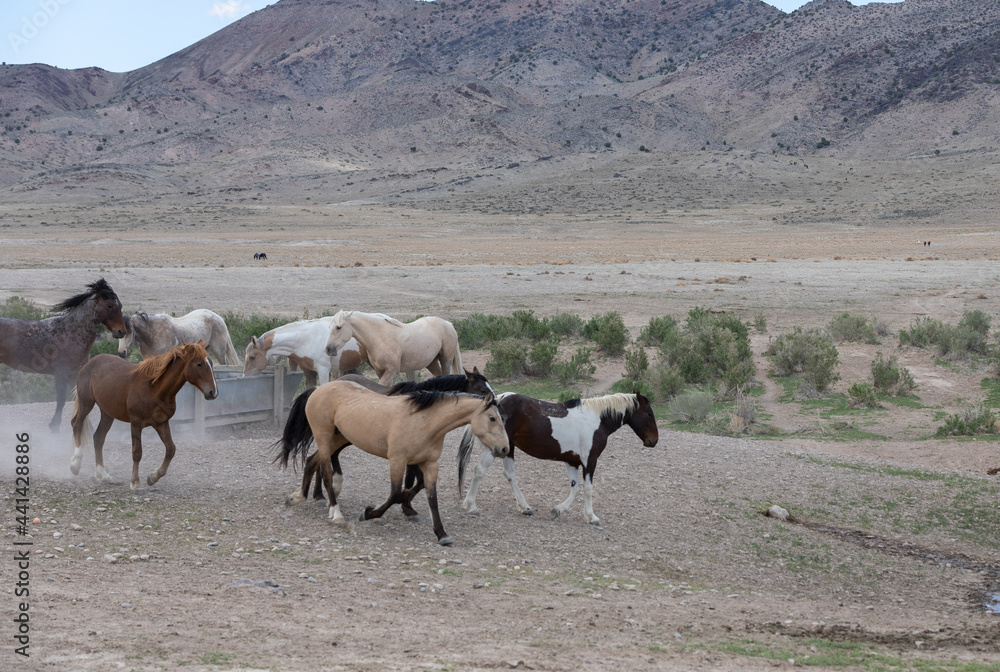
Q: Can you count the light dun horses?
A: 1